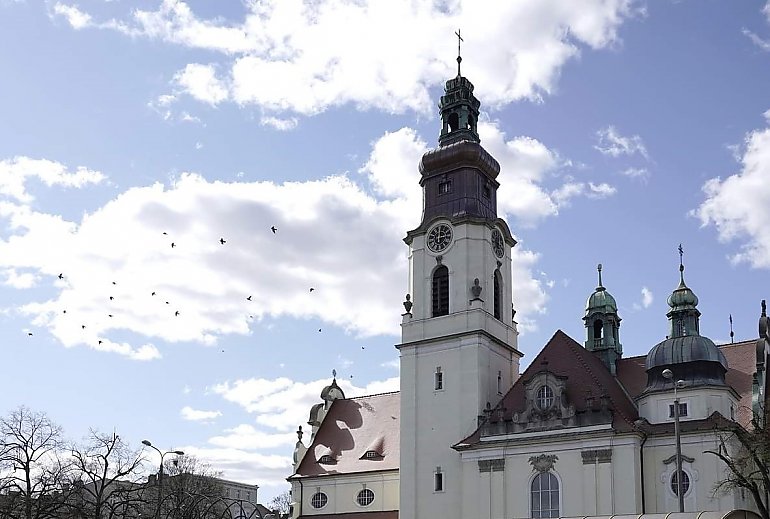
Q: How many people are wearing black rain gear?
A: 0